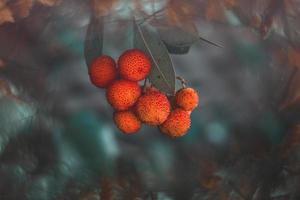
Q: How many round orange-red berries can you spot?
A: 7